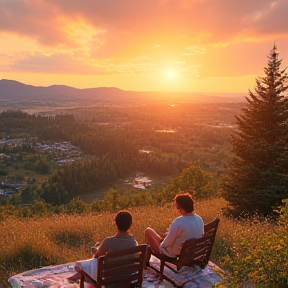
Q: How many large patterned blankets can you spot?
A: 1